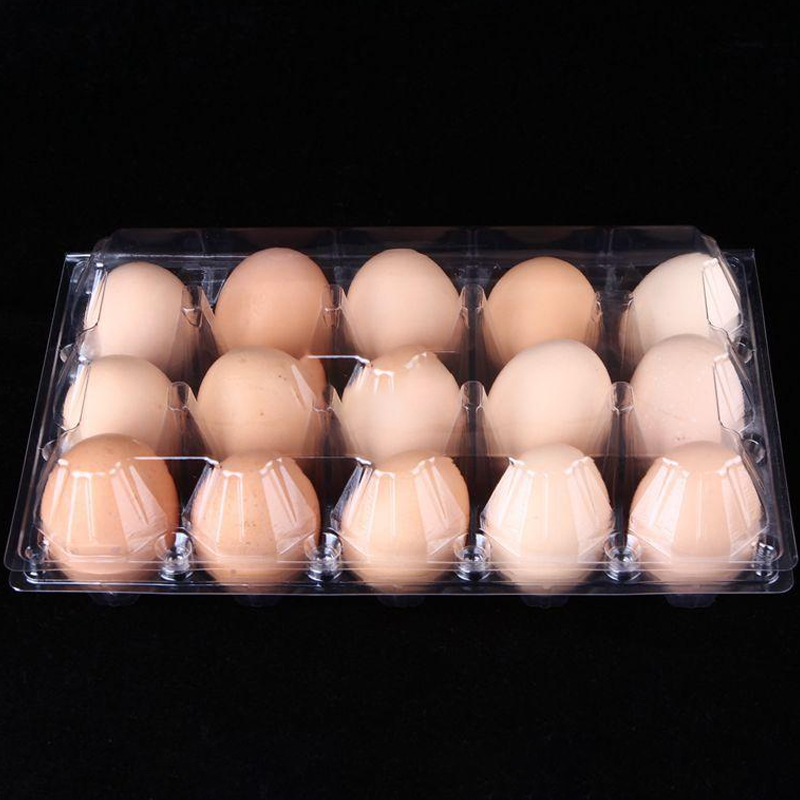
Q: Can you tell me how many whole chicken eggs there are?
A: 15